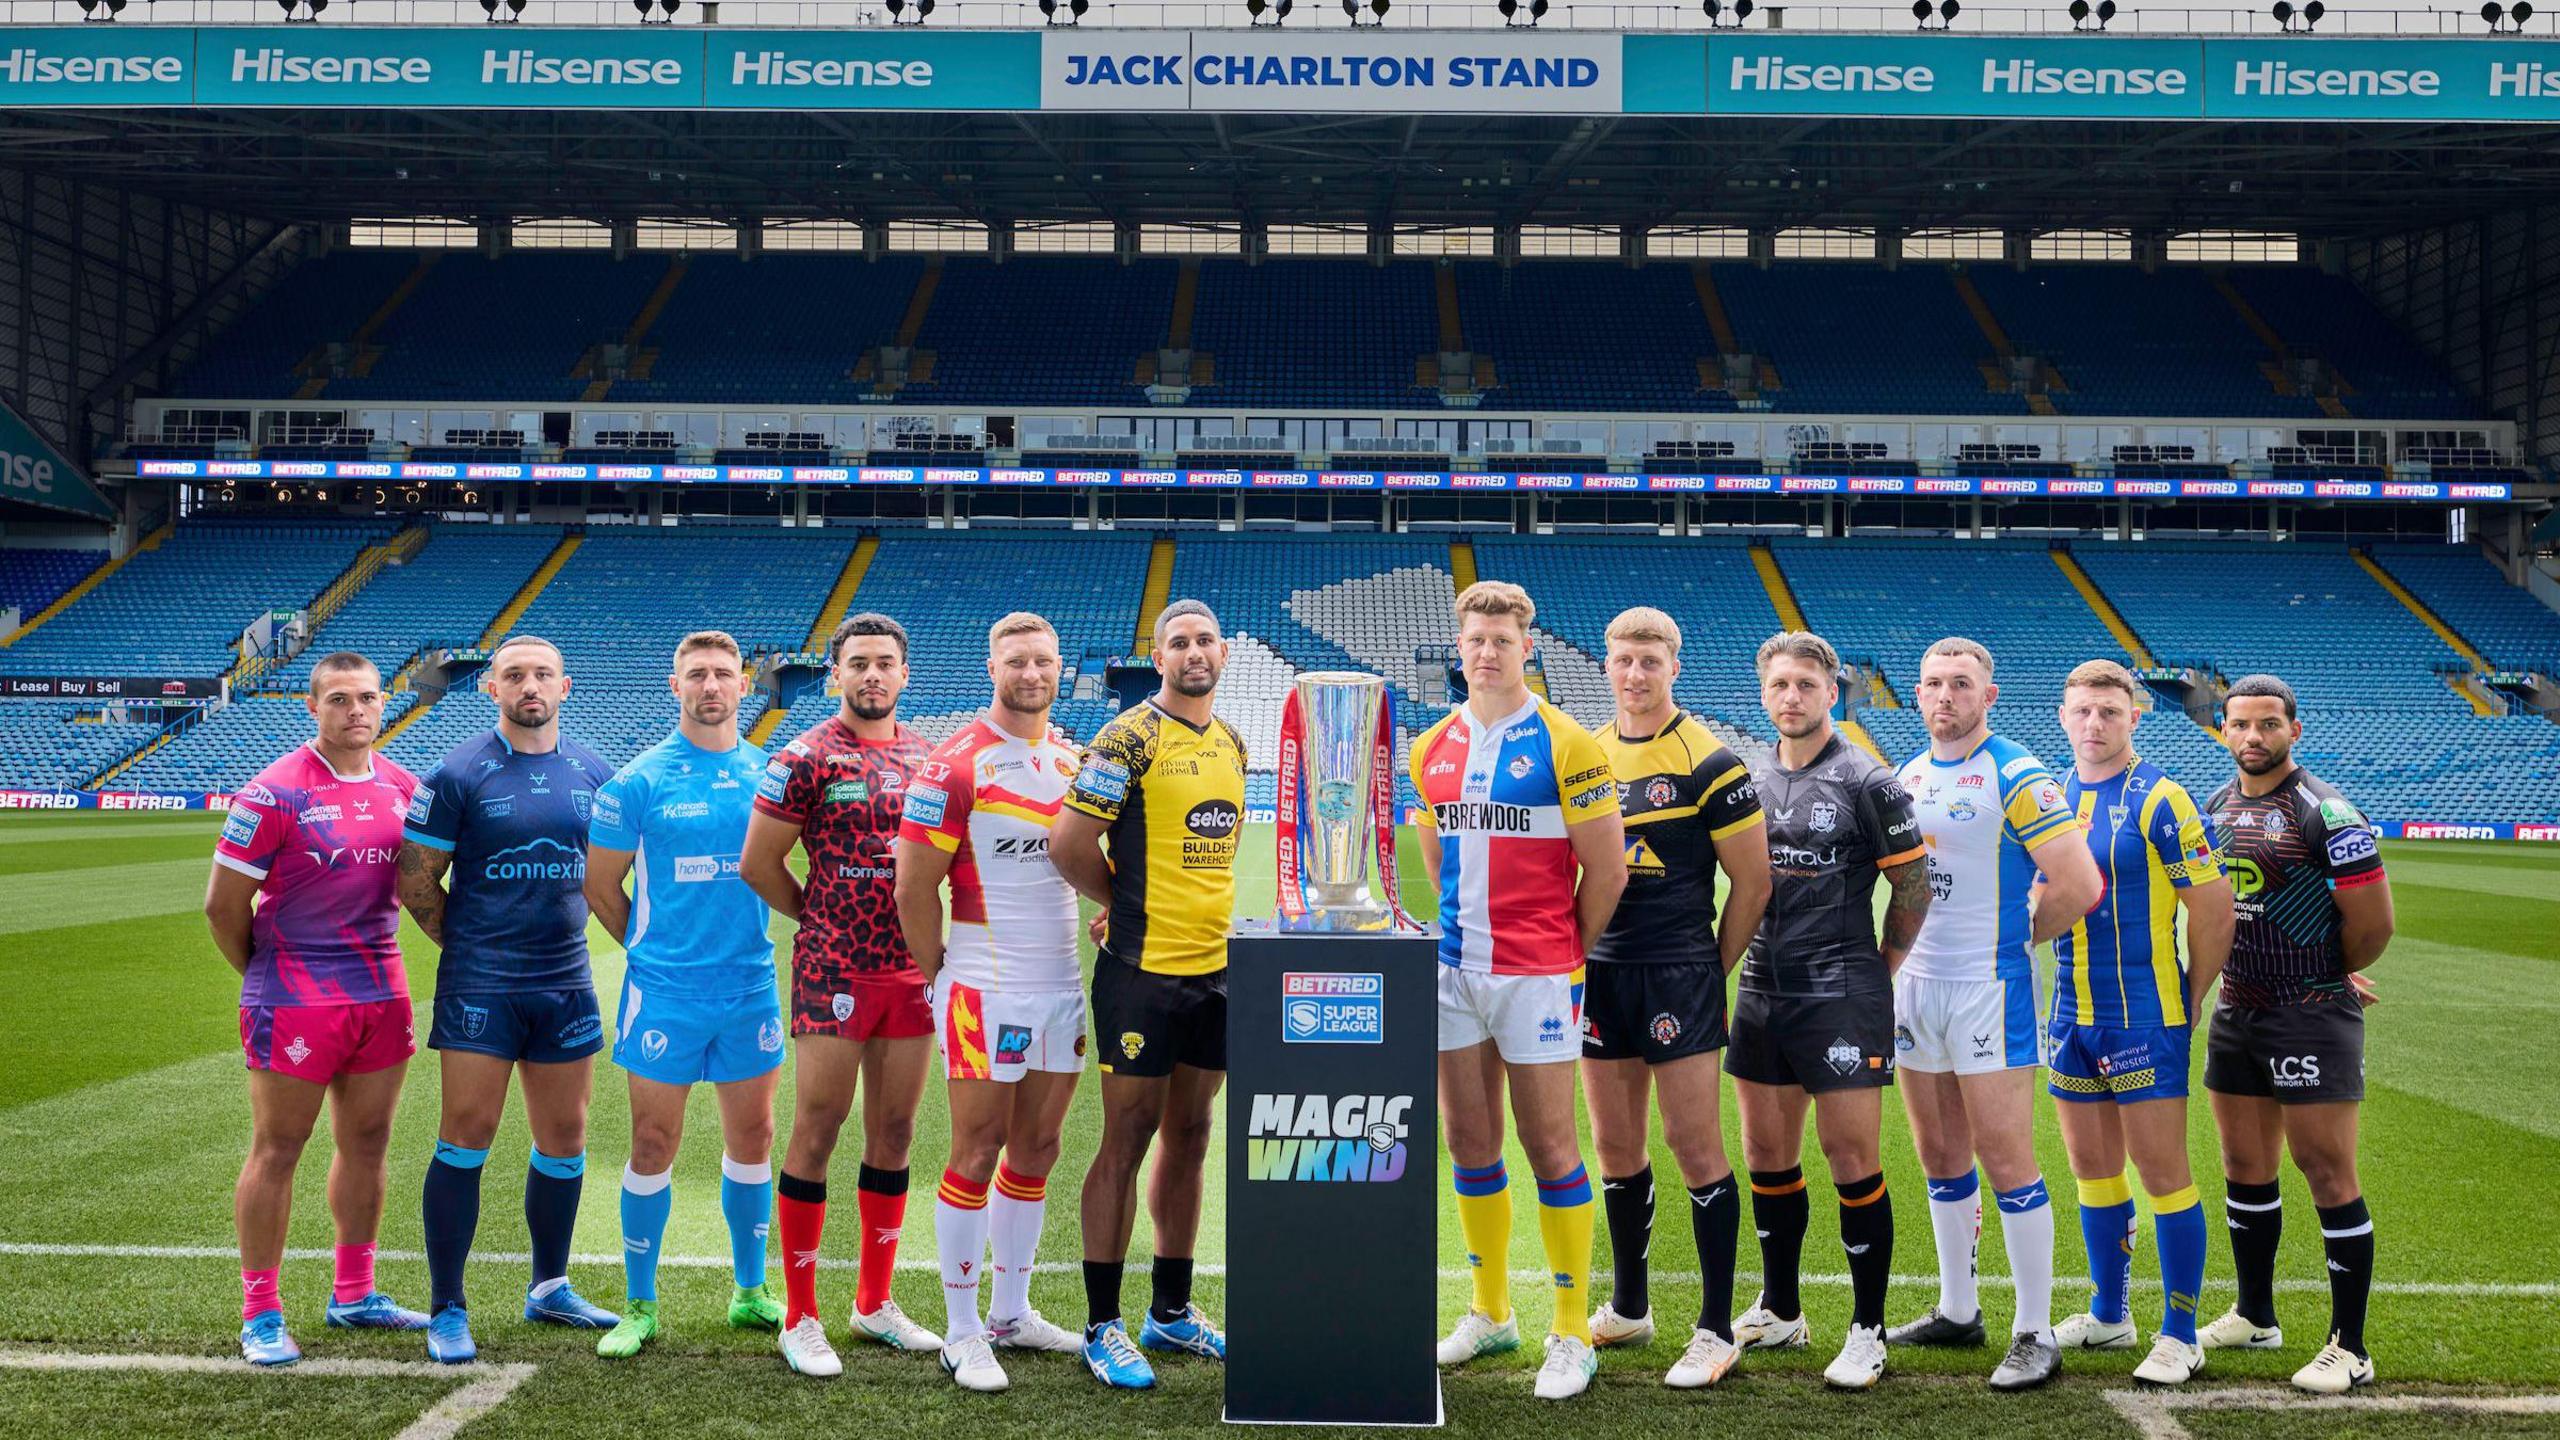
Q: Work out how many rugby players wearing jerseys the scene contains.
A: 12